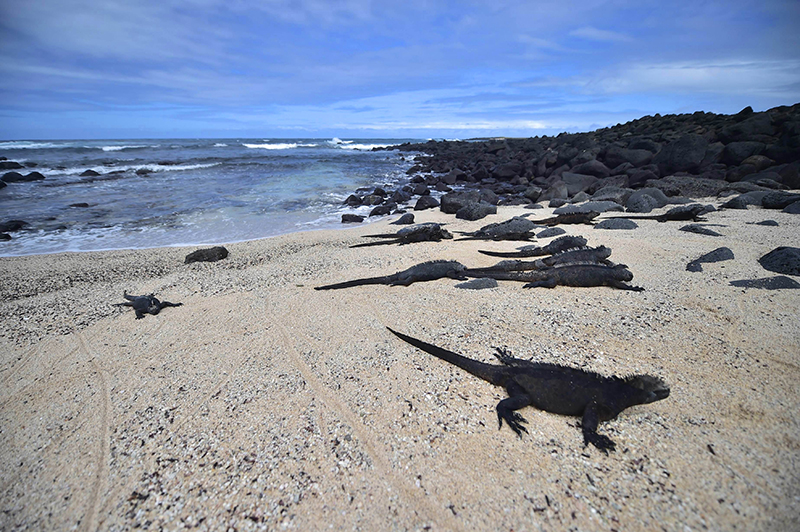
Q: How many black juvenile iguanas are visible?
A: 1